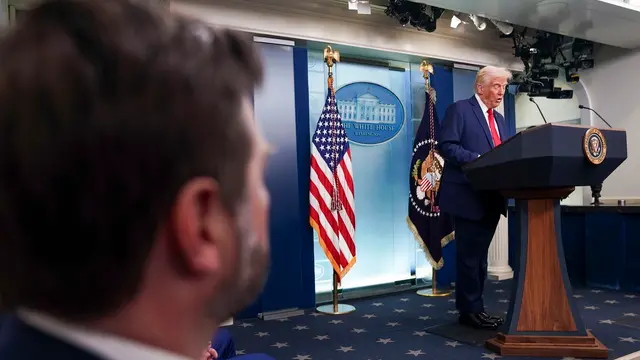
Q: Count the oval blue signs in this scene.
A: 1